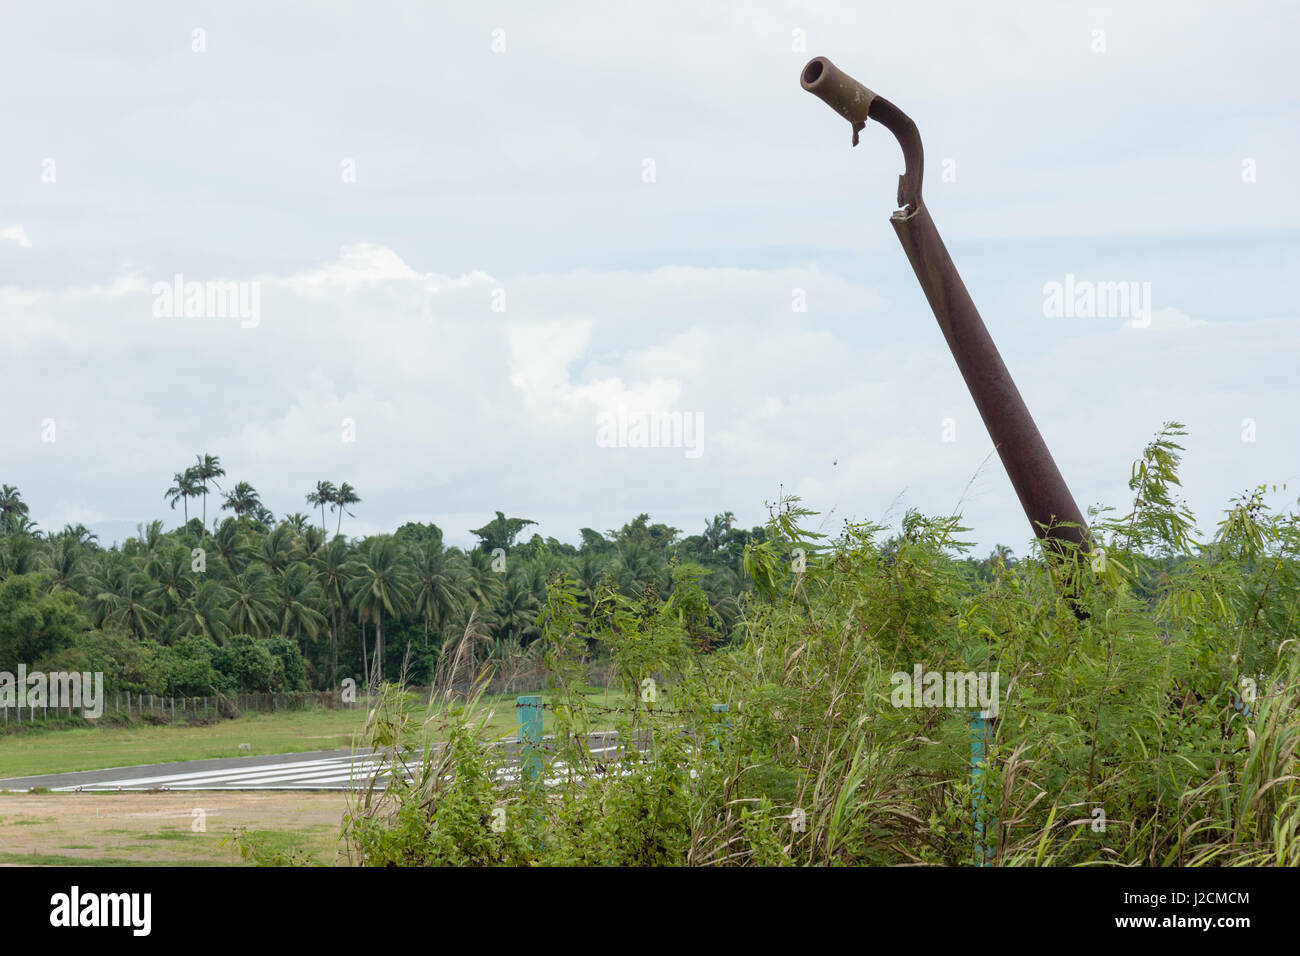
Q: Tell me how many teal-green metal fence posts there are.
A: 3